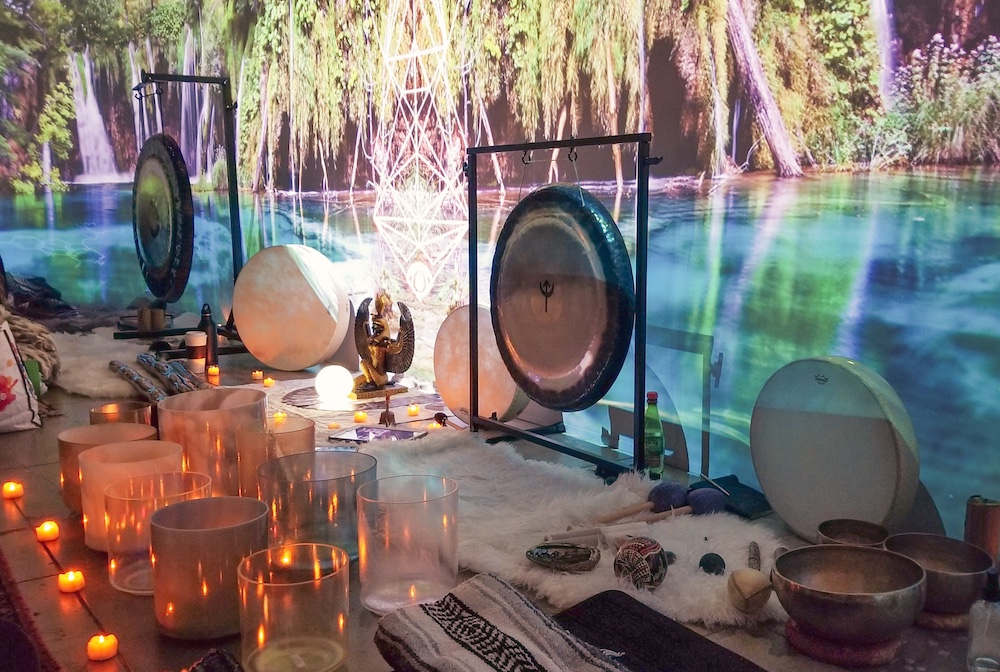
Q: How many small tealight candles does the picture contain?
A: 12